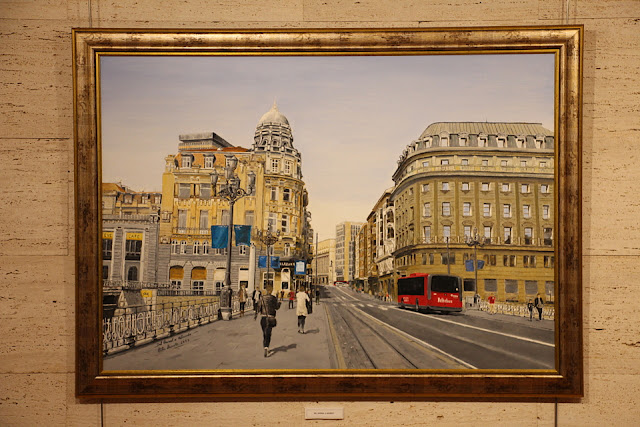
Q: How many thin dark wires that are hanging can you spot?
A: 2